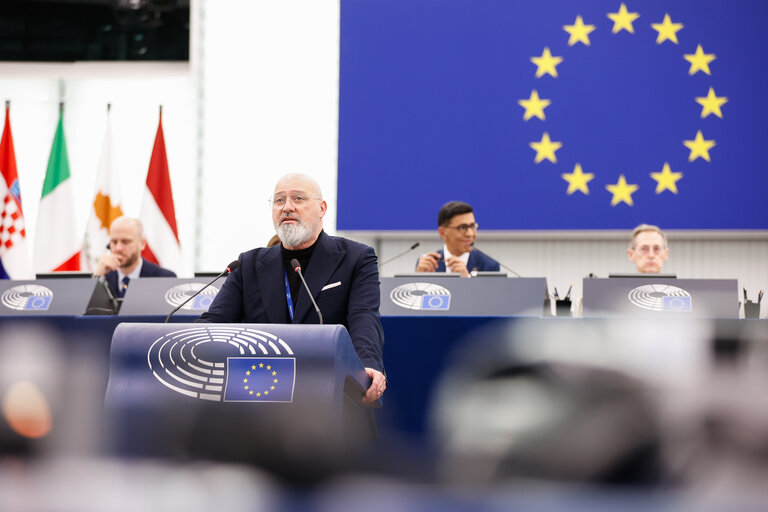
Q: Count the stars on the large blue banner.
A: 12